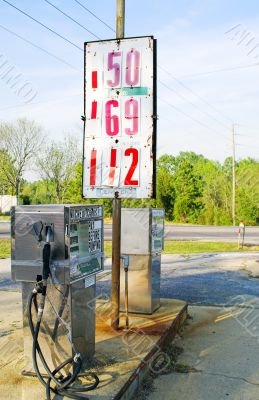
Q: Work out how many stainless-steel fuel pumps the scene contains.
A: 2